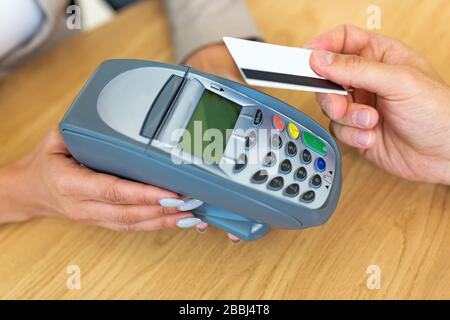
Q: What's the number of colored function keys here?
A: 4